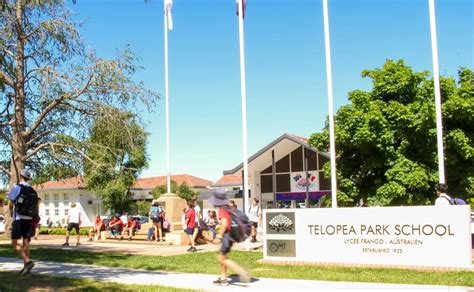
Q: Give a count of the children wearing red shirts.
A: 5